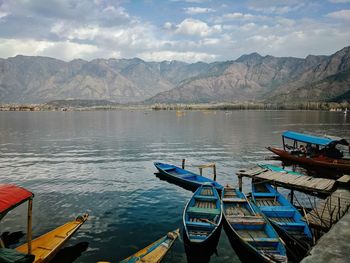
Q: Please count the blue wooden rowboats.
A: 4